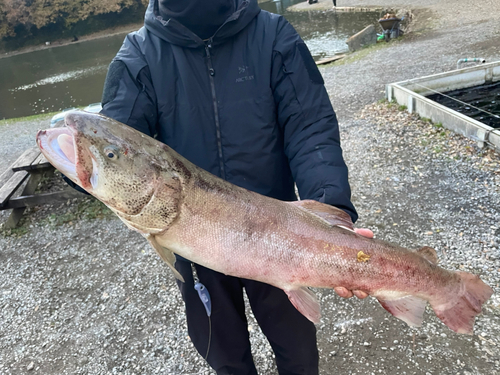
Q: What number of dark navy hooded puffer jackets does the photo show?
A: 1